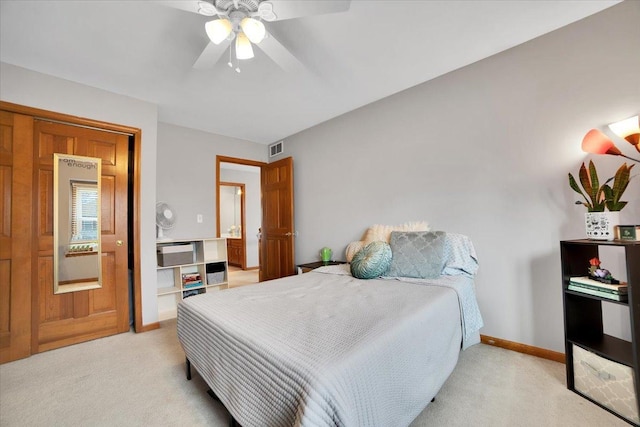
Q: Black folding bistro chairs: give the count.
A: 0